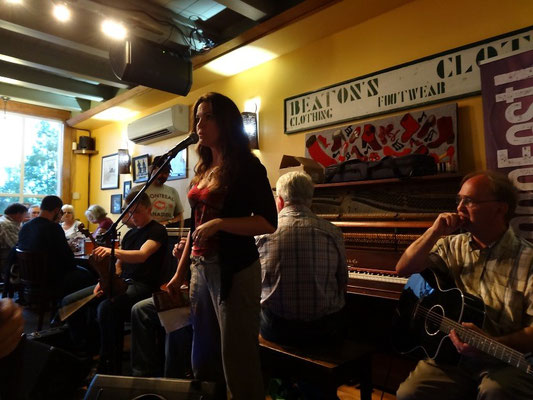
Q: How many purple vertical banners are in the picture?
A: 1